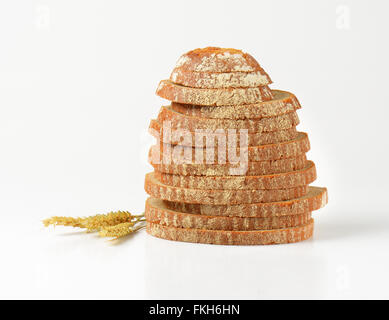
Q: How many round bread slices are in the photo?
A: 13